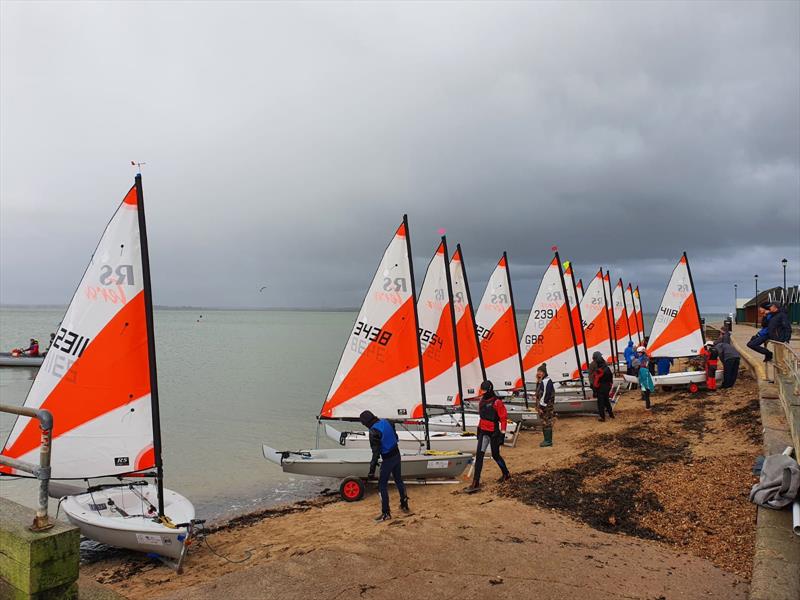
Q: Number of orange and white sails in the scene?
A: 14